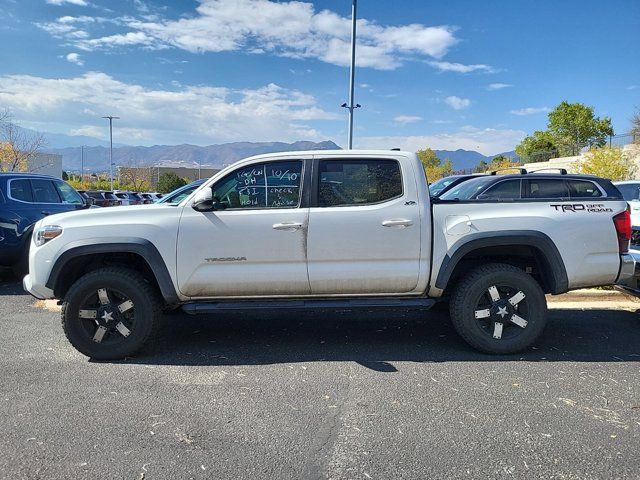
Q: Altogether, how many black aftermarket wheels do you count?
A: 2